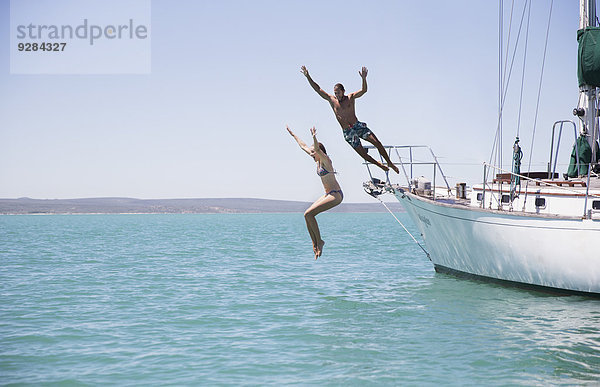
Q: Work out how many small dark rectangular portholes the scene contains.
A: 4